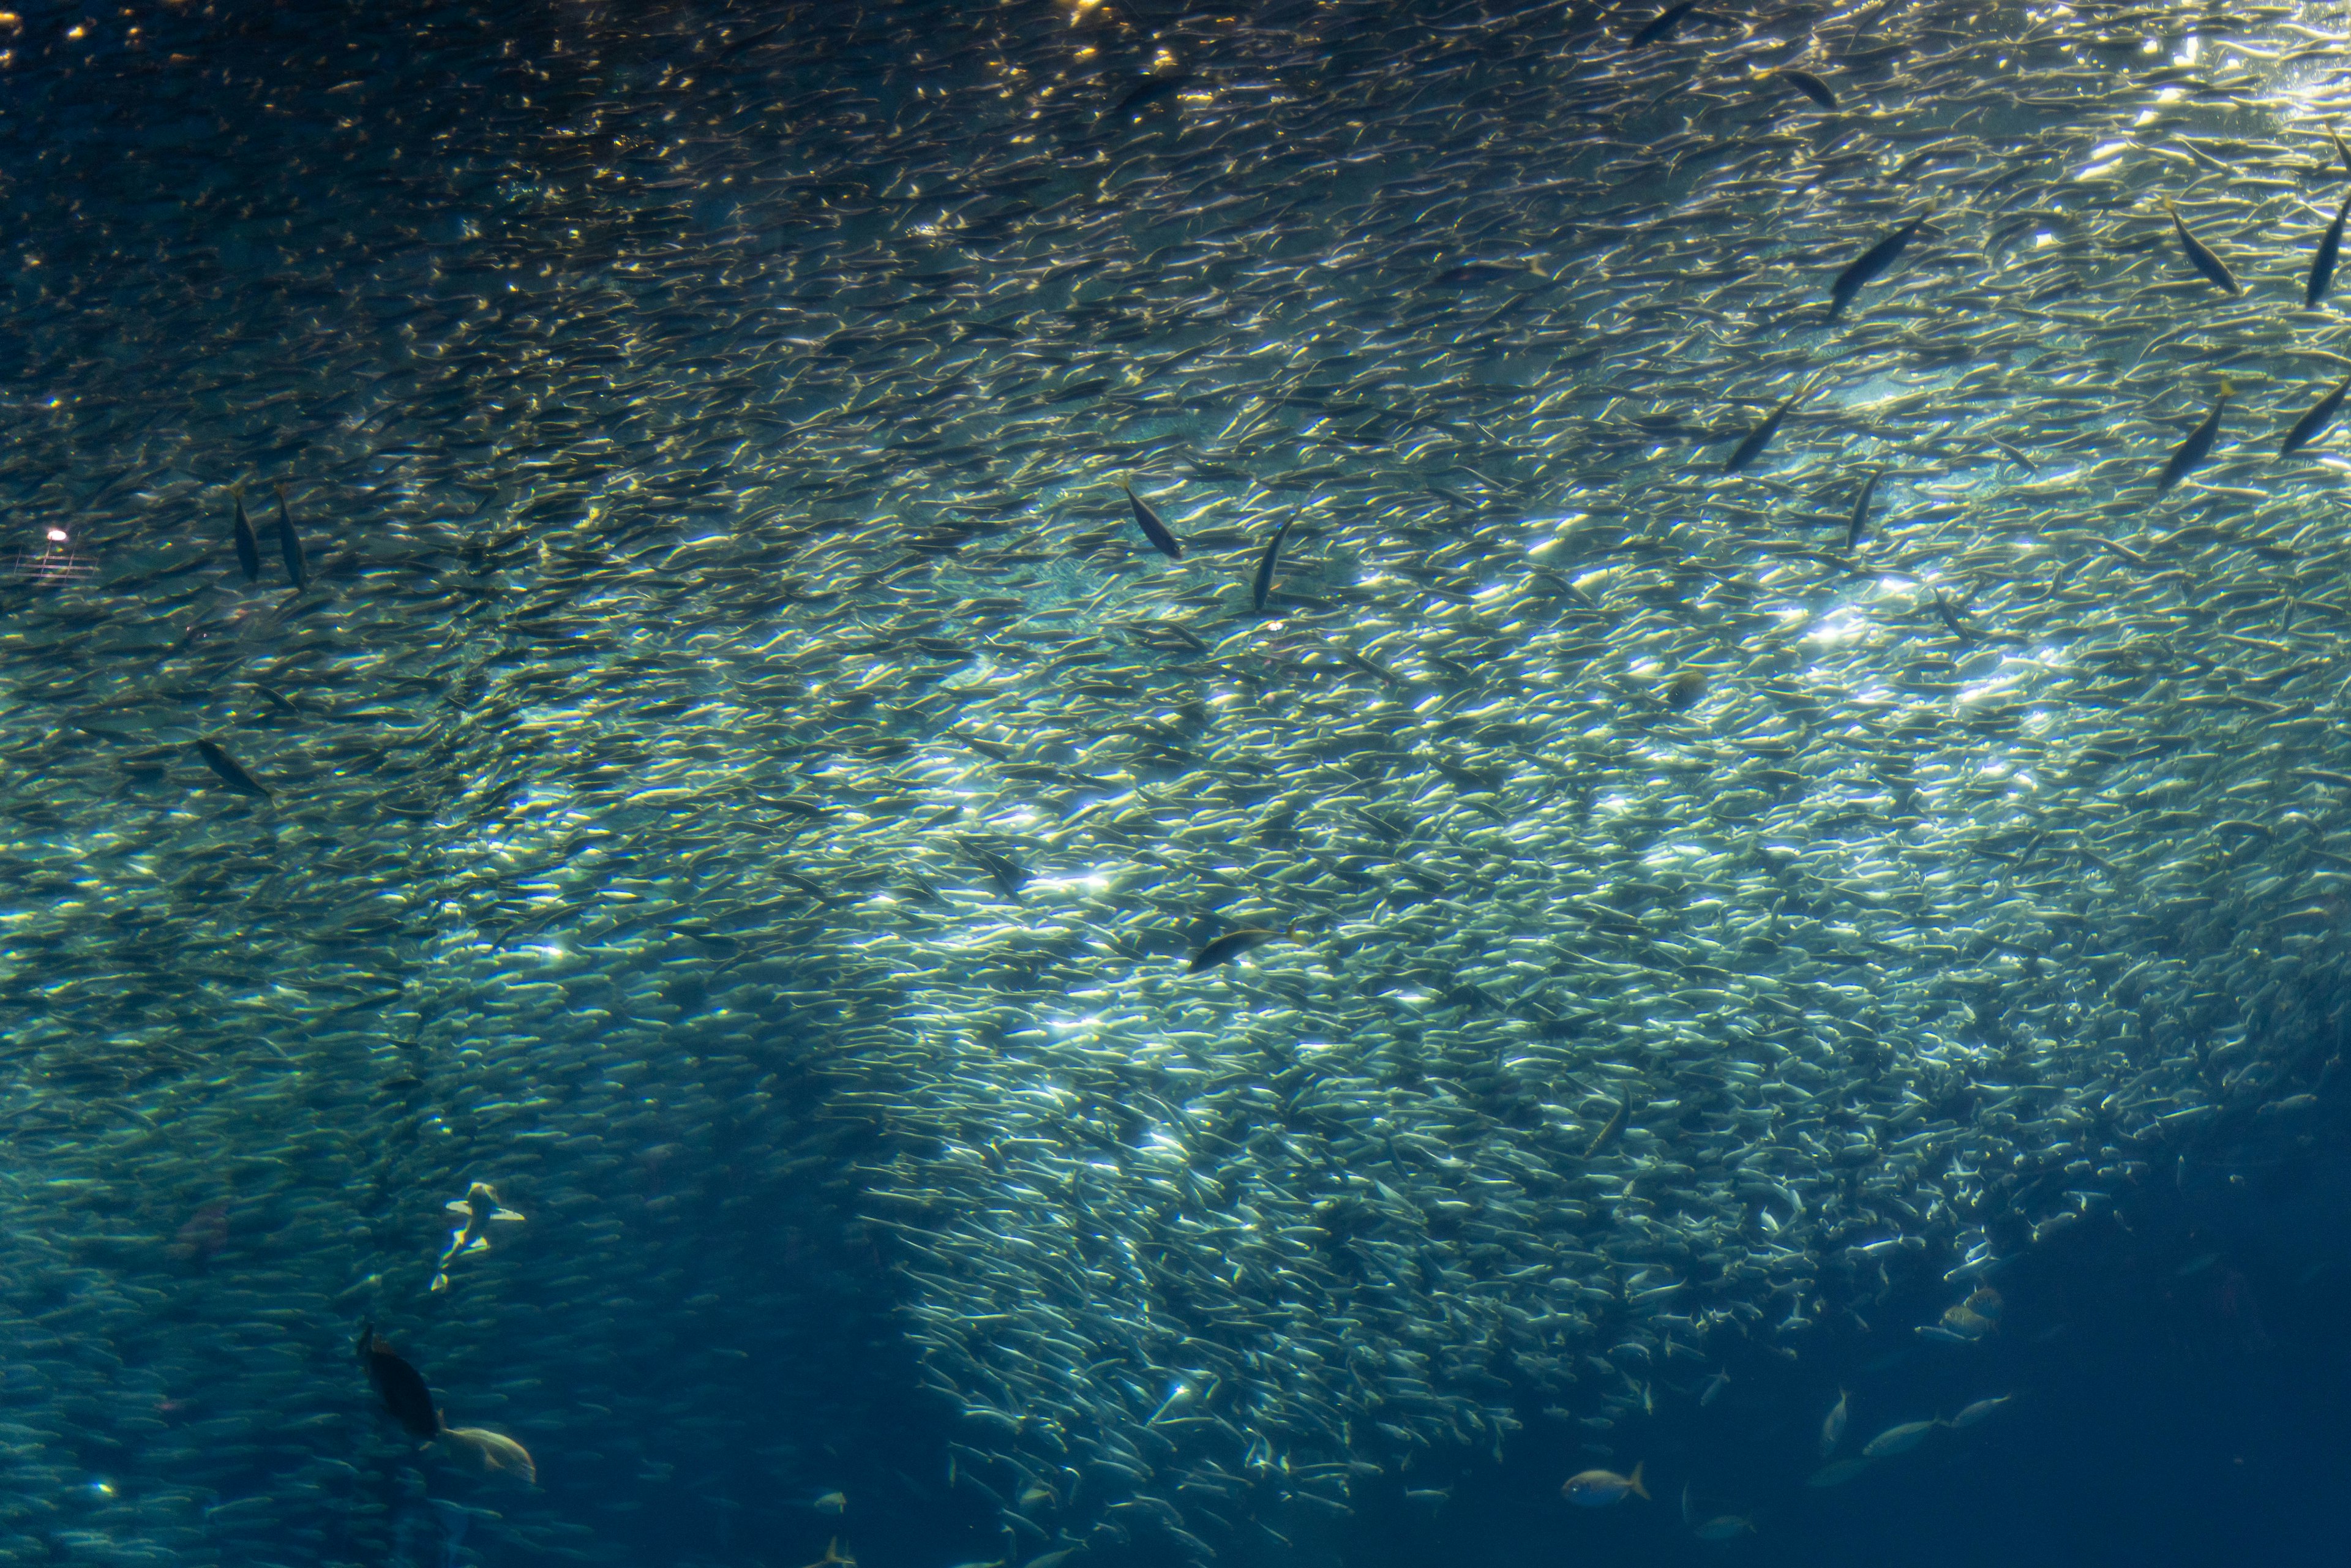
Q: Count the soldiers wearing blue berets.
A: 0